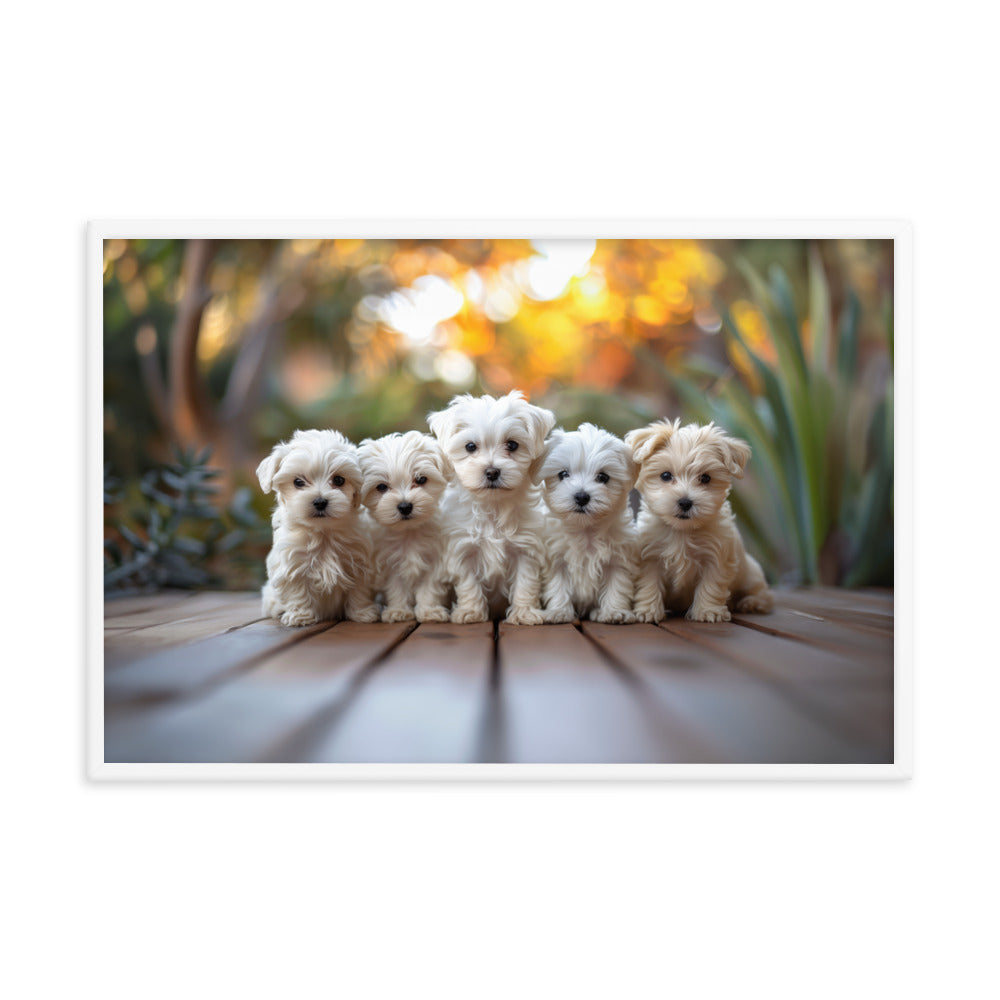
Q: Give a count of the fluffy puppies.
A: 5